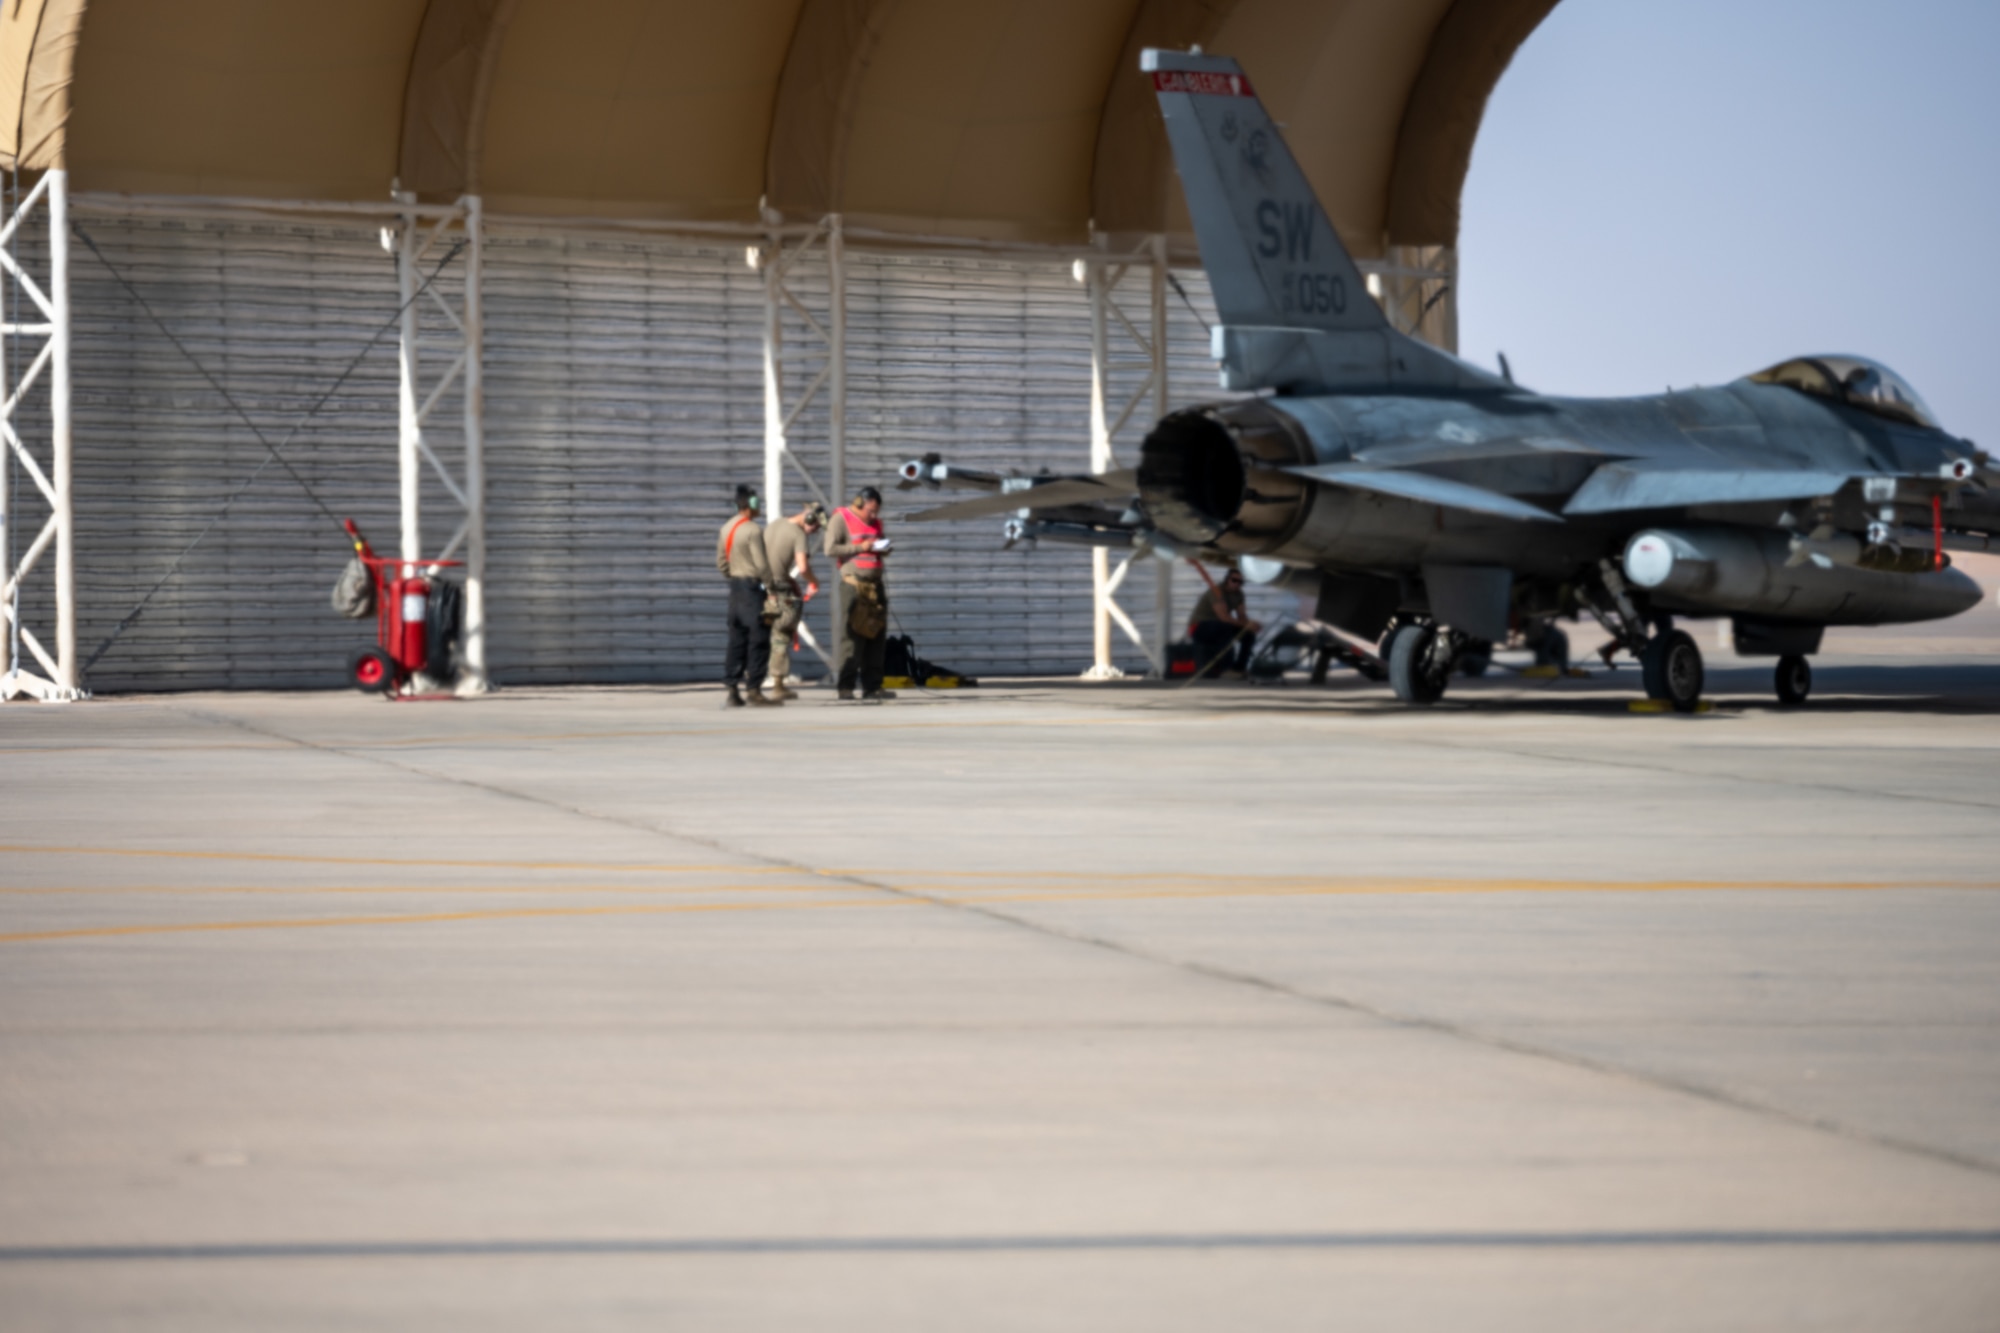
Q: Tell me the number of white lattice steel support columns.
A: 5